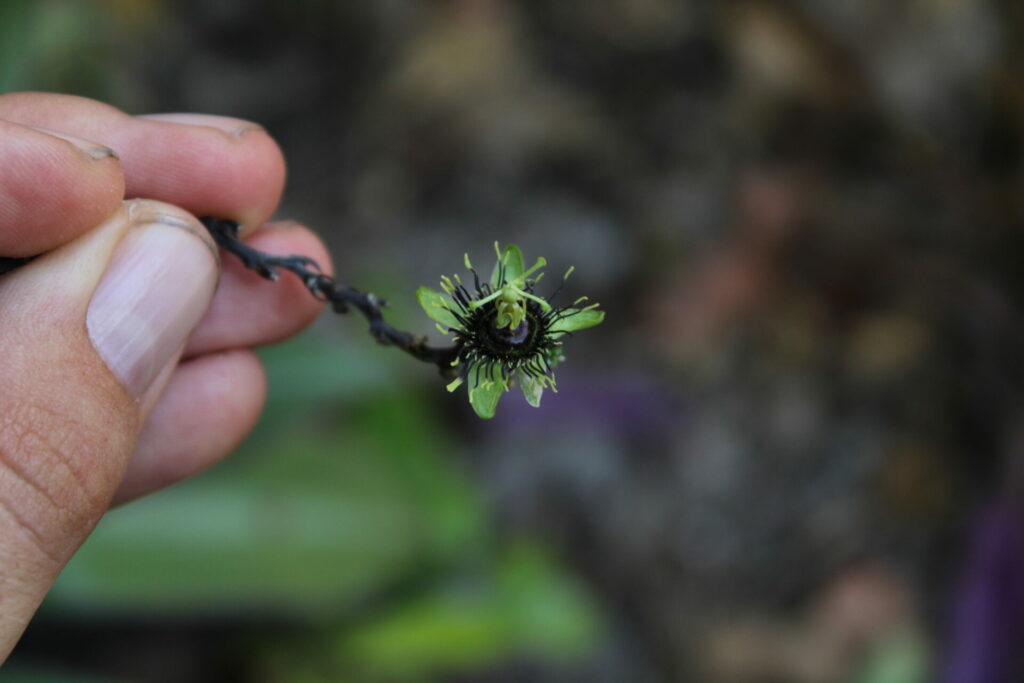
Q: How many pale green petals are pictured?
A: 5